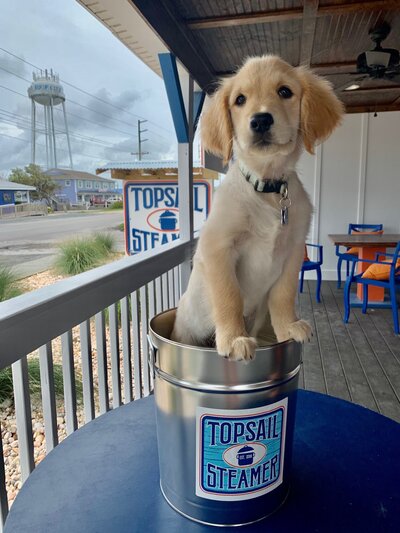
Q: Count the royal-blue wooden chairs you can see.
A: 3